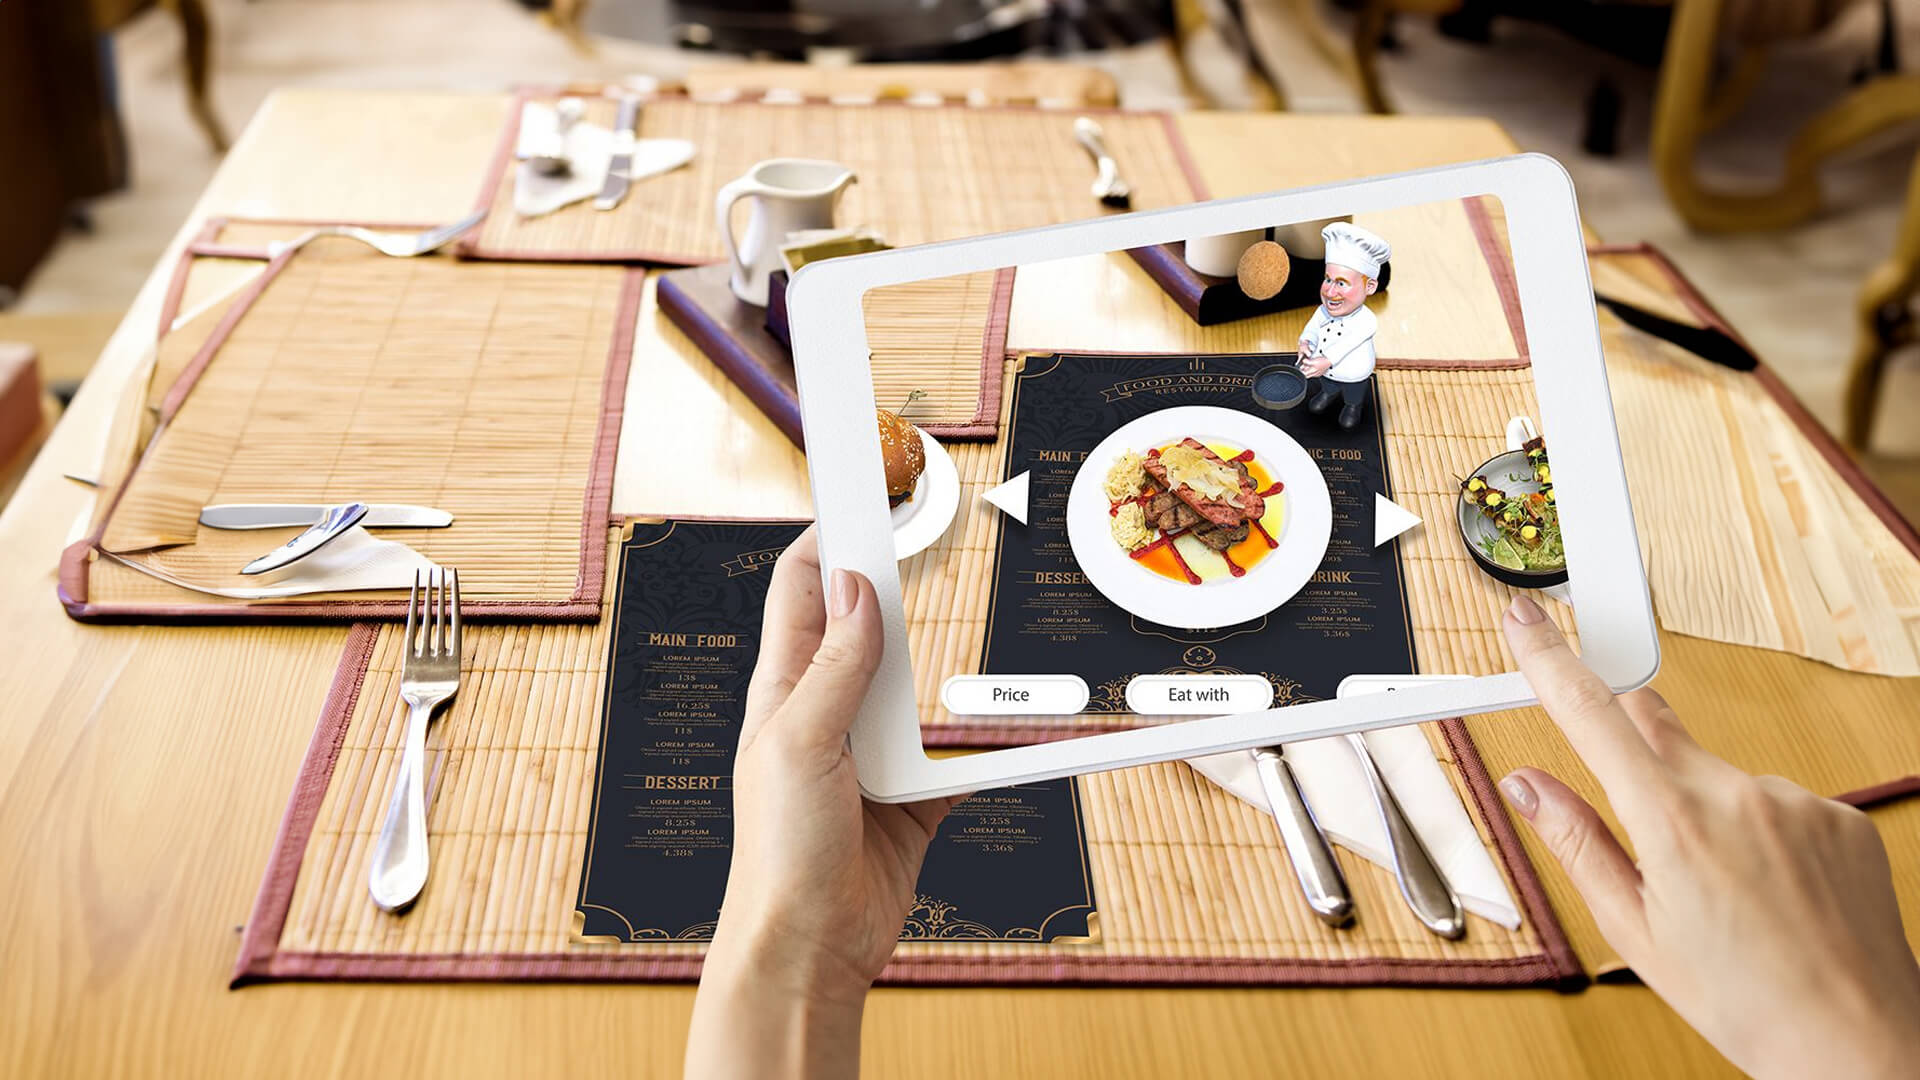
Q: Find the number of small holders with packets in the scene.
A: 1